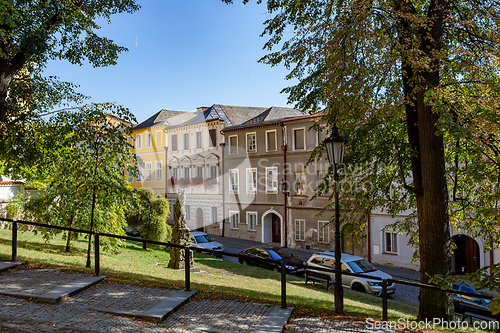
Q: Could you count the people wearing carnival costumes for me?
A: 0